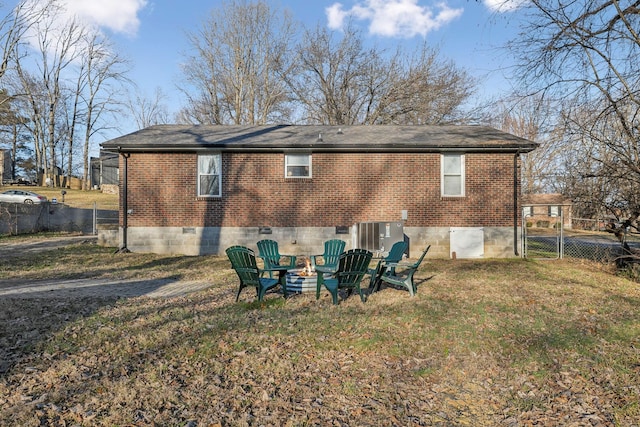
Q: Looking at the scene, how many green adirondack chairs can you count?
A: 6